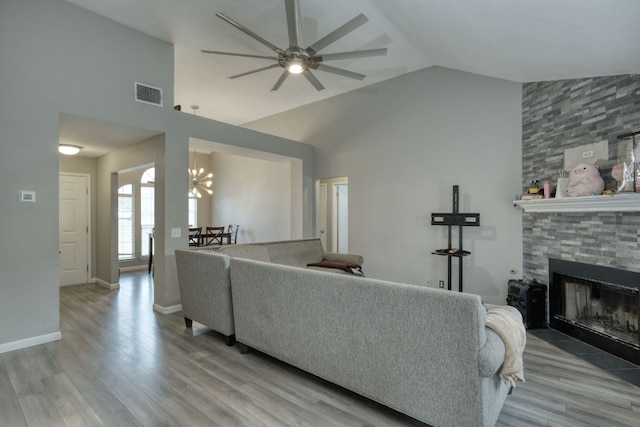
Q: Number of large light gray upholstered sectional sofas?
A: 1